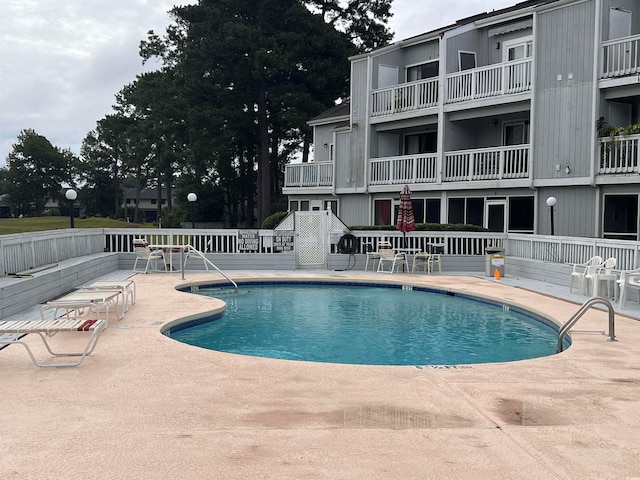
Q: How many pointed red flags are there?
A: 0